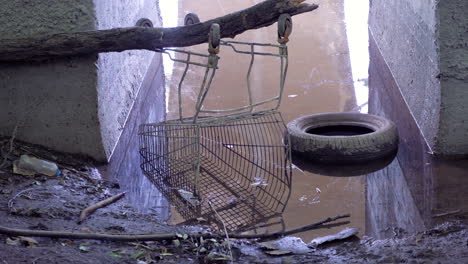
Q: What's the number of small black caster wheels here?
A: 4